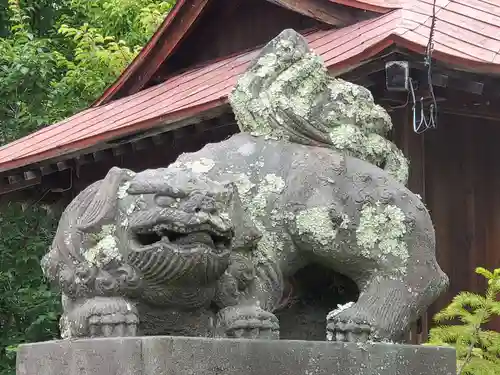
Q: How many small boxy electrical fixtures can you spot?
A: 1